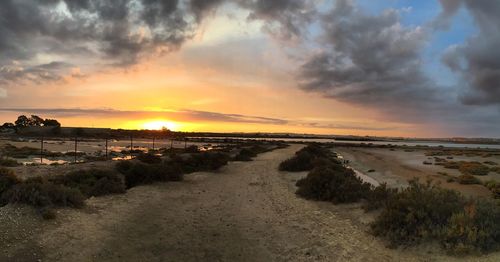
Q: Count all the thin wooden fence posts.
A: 7